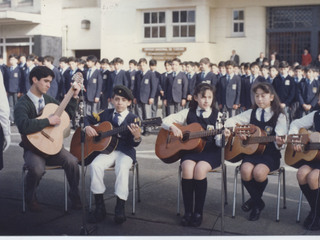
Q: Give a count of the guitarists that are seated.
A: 5